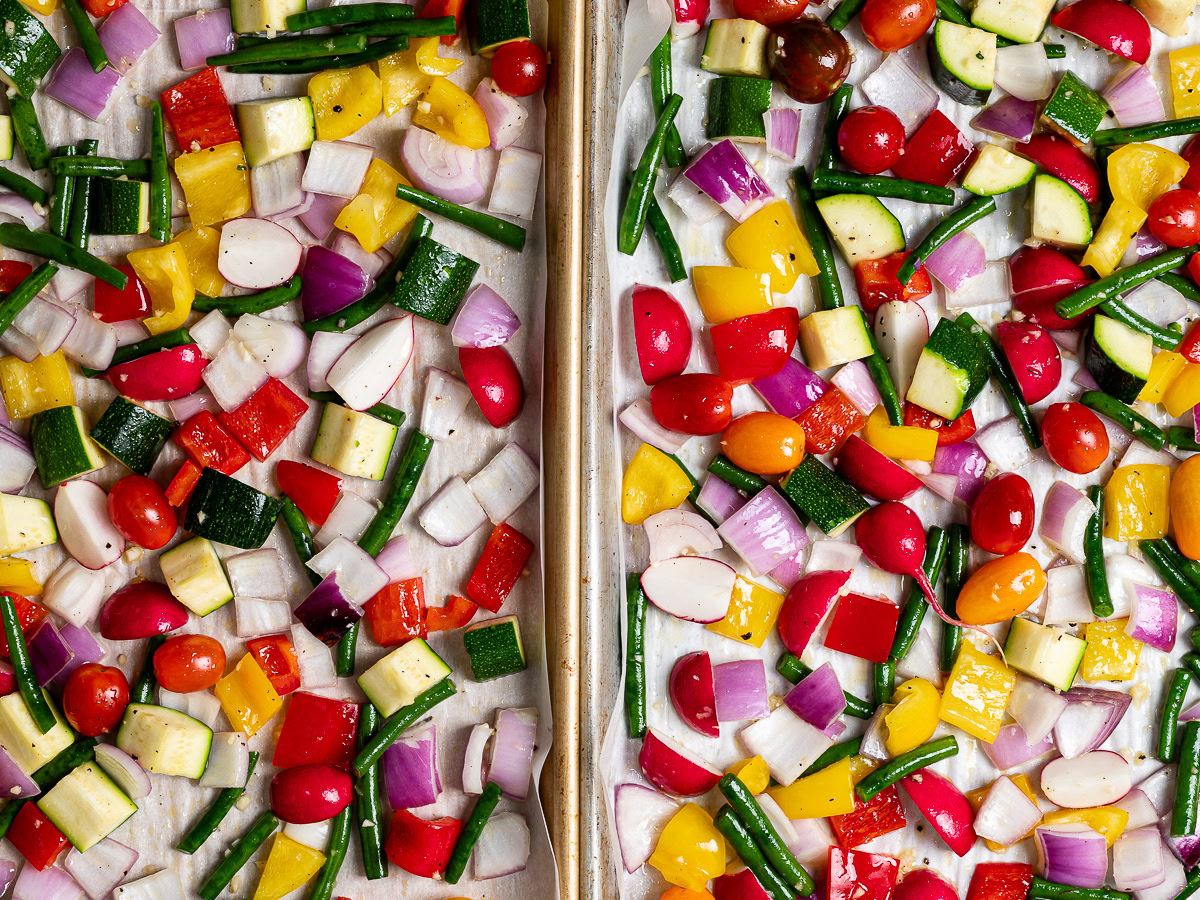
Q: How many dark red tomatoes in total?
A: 1